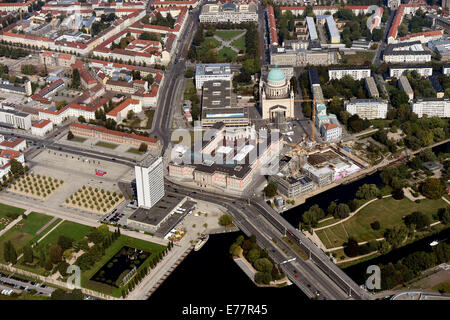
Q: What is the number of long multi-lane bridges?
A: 1